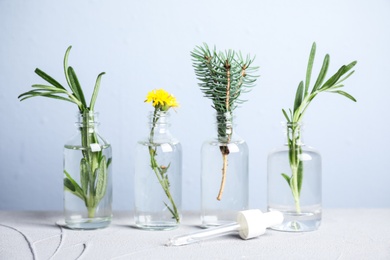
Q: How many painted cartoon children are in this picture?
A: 0